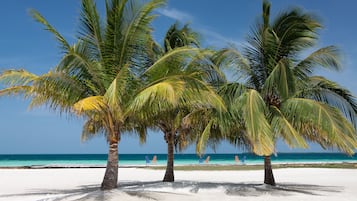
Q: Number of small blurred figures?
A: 6